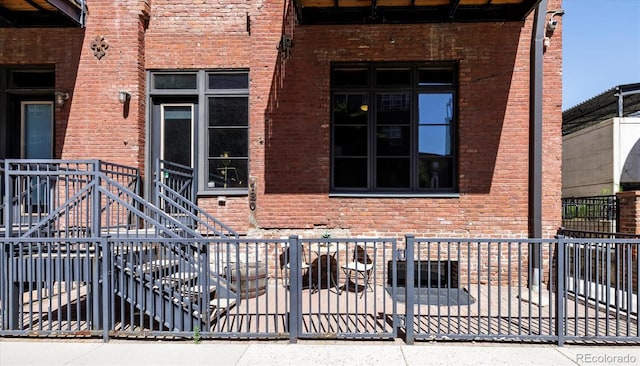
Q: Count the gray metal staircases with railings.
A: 1